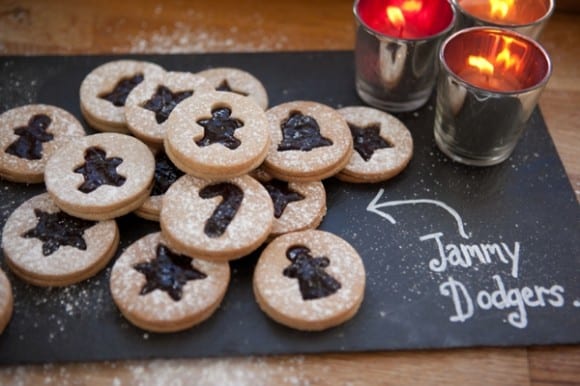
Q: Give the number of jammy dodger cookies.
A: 15